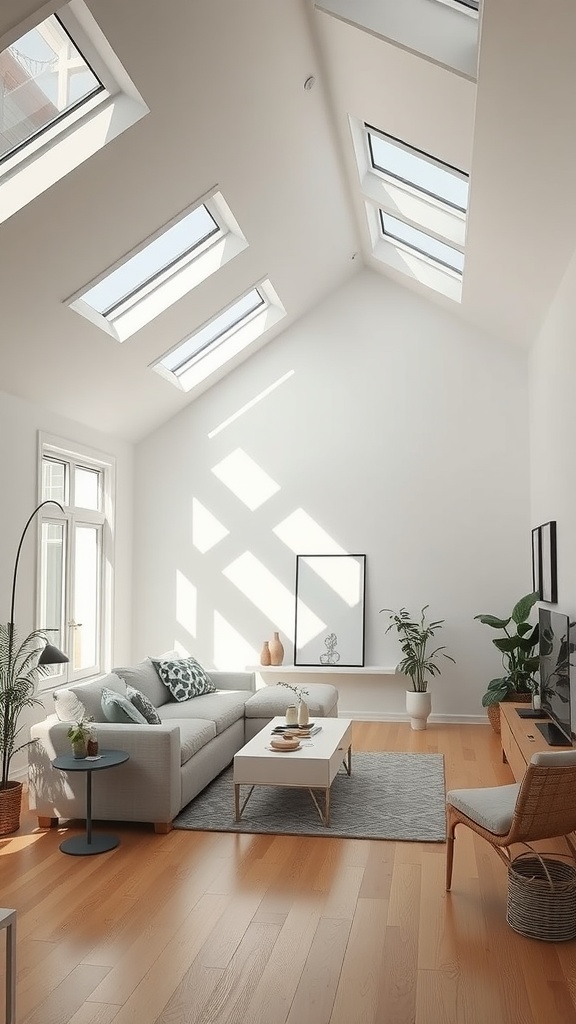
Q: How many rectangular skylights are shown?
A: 6